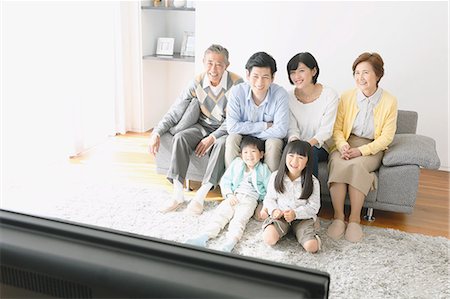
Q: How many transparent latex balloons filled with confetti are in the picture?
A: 0